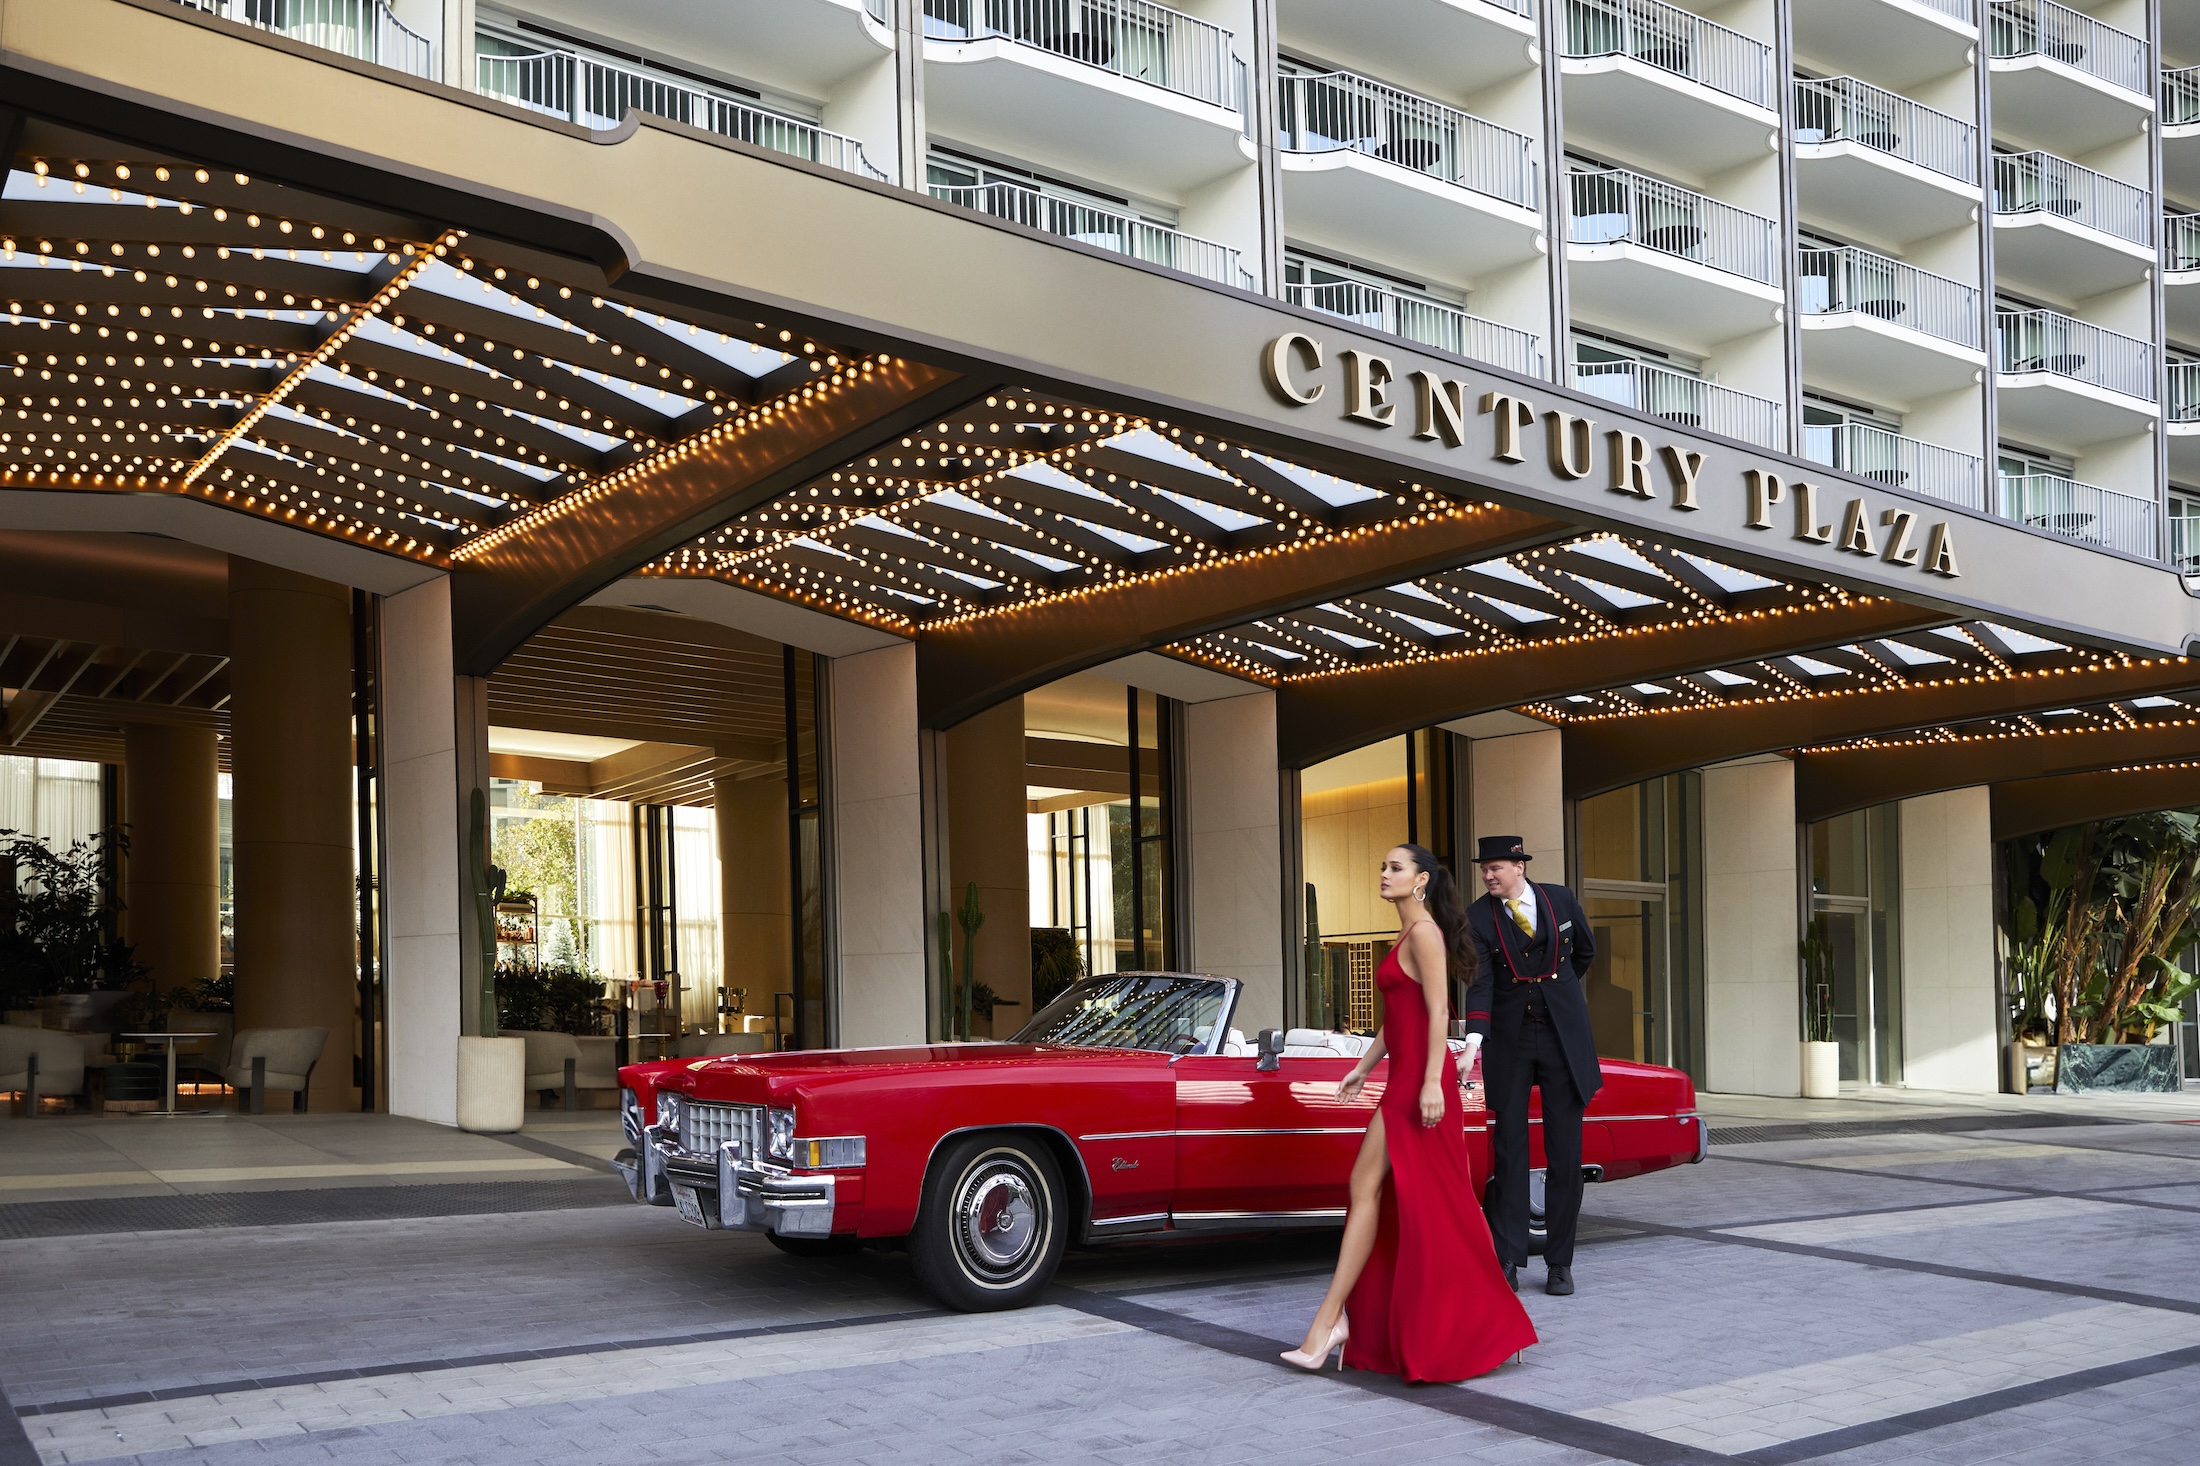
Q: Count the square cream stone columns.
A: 6